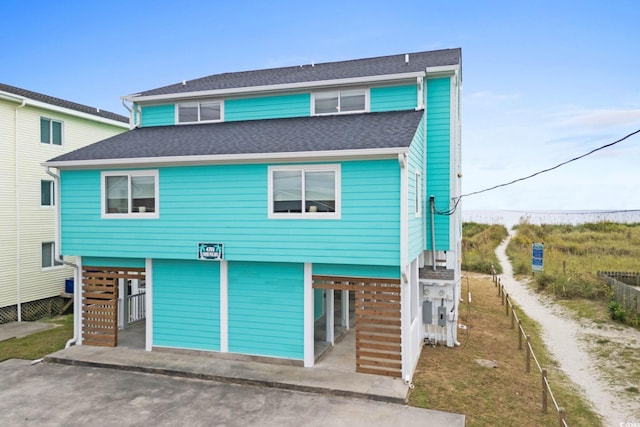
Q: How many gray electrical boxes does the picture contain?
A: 2